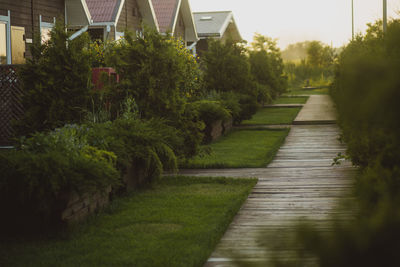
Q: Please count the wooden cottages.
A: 4